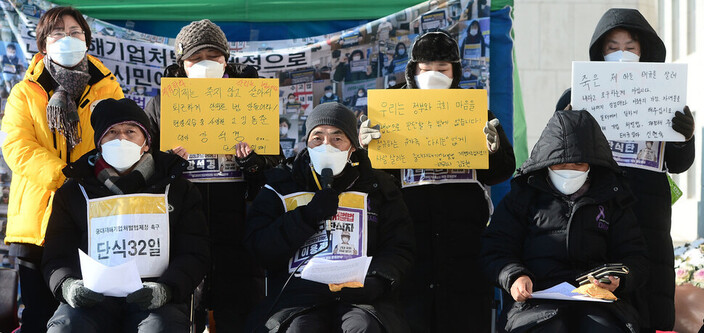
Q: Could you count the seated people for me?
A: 3